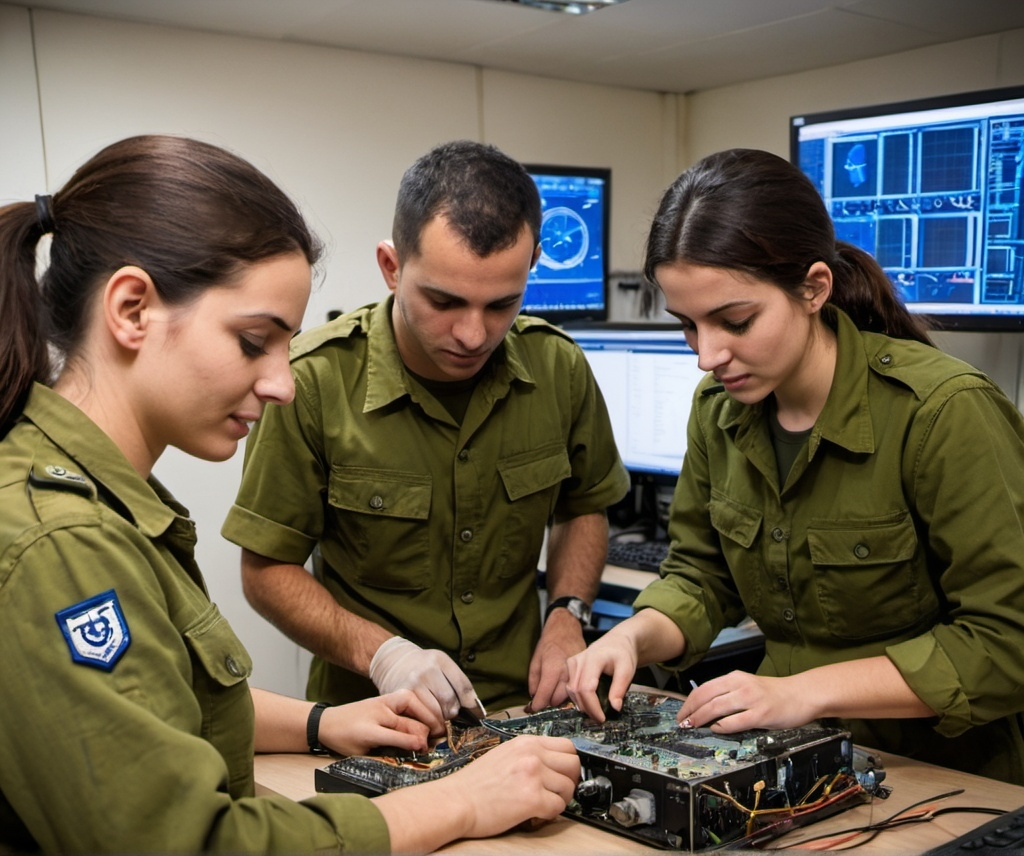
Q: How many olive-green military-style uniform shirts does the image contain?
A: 3